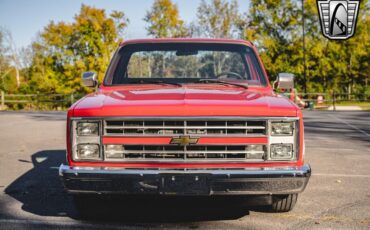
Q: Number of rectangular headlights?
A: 4